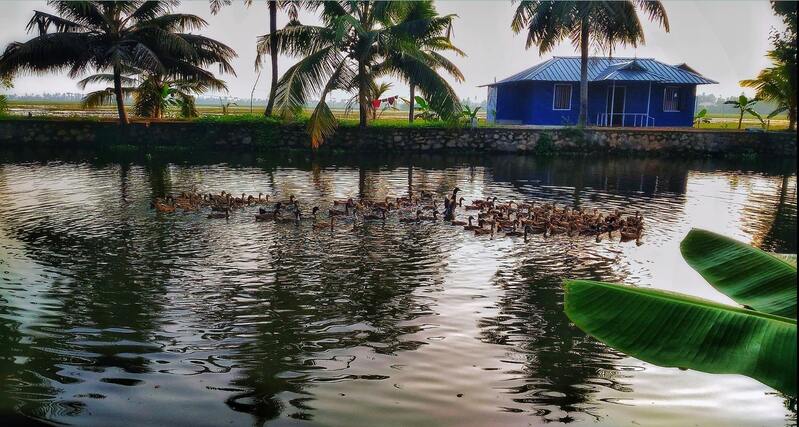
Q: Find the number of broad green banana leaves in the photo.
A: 2